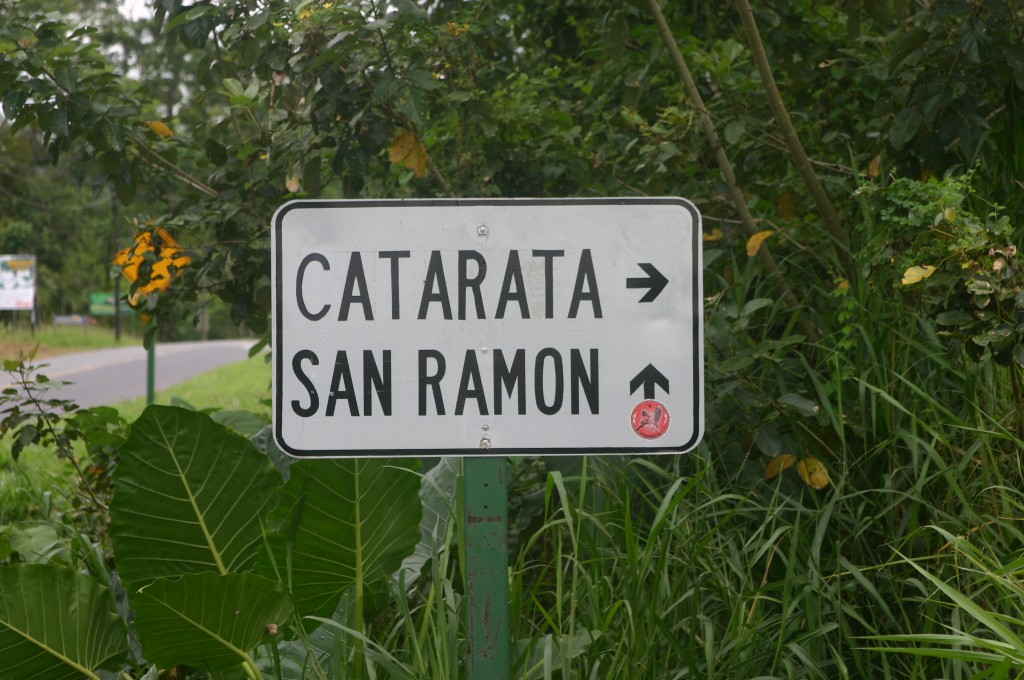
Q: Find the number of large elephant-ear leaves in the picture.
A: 4